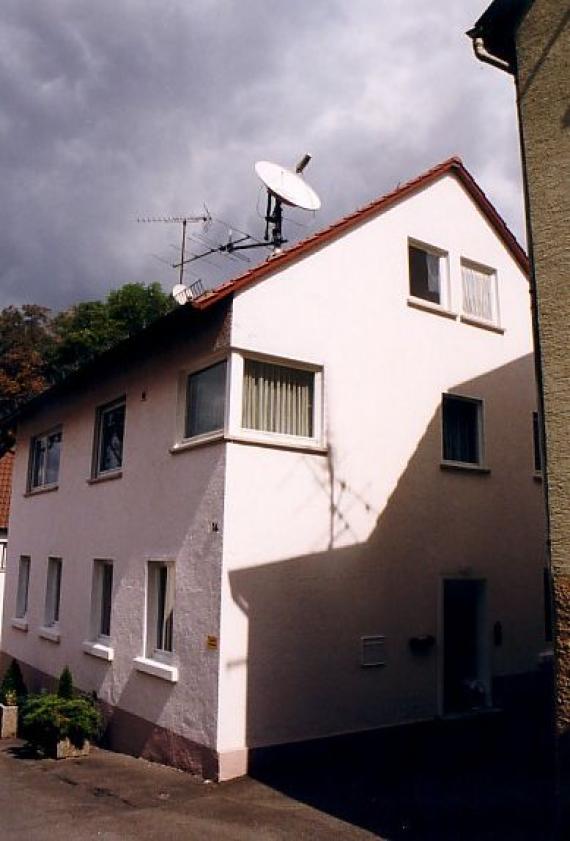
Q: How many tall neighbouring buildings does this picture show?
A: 1